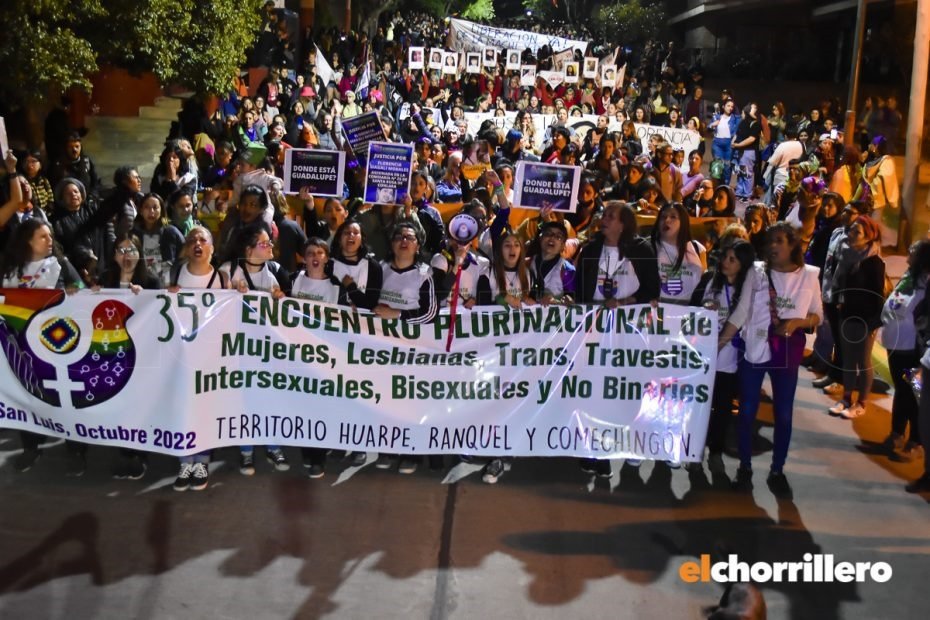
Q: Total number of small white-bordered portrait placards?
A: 10